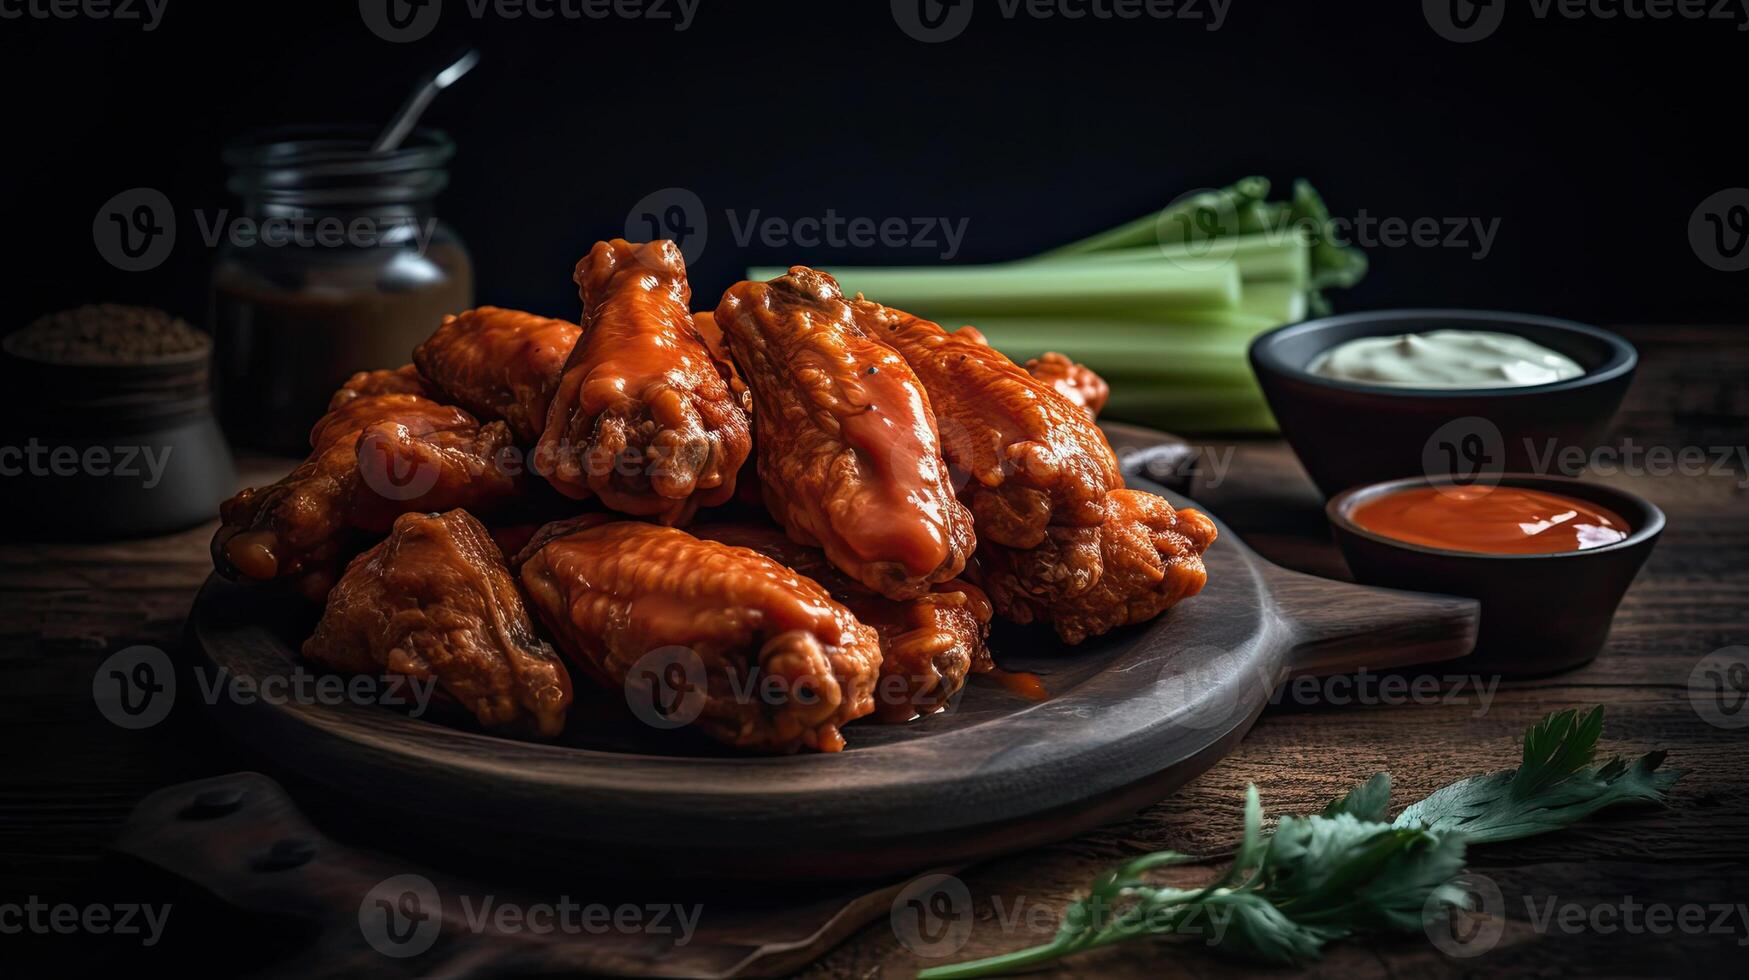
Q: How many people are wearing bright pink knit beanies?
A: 0